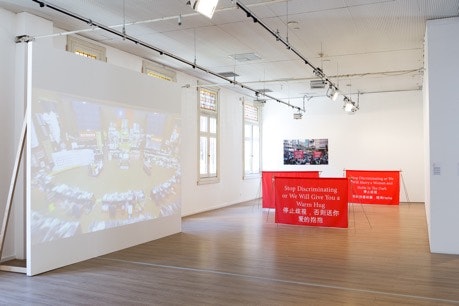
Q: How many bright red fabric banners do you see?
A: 3